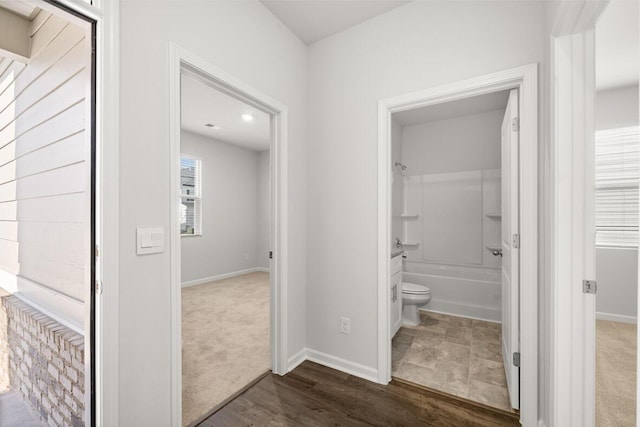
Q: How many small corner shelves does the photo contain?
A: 4